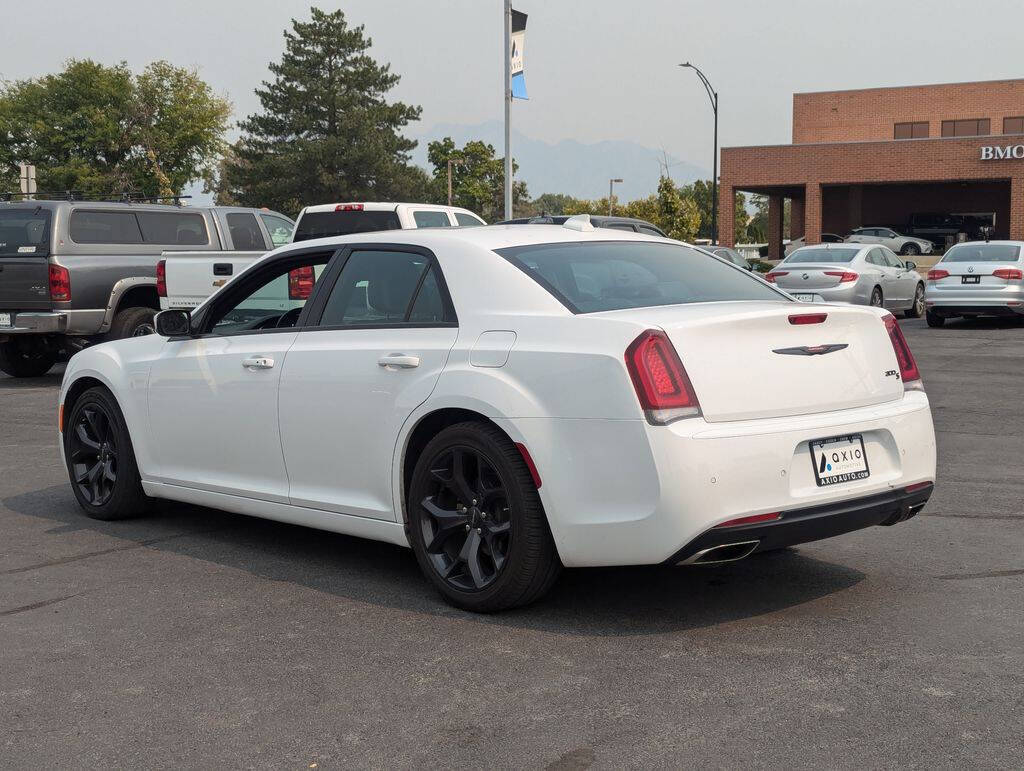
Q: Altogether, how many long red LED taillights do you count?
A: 2